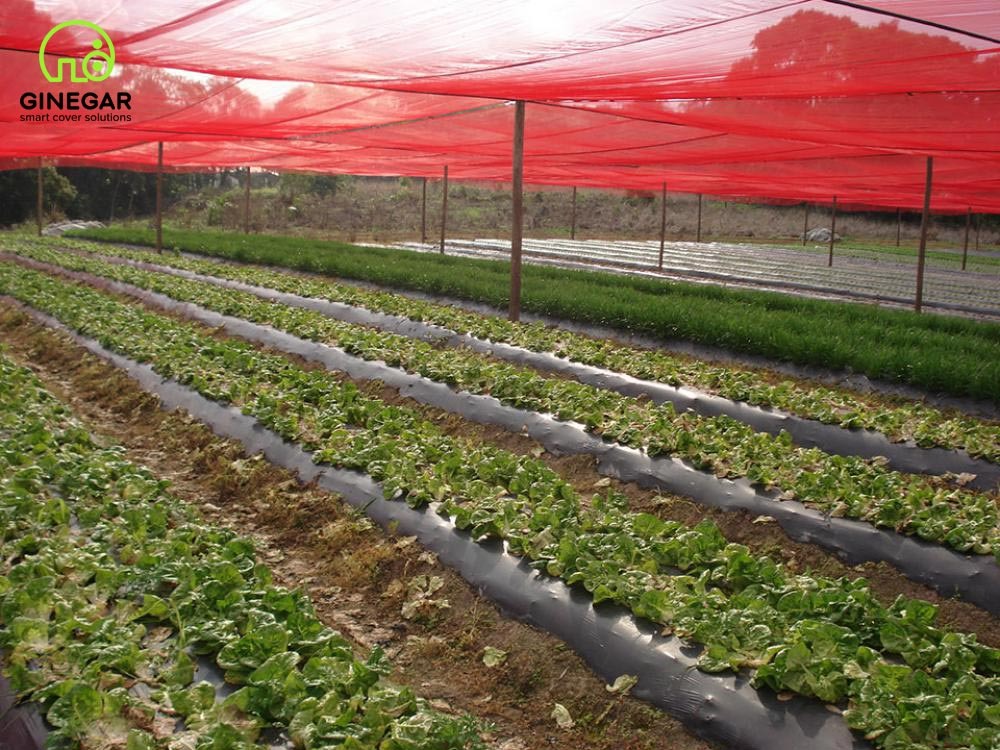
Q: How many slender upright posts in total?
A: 15